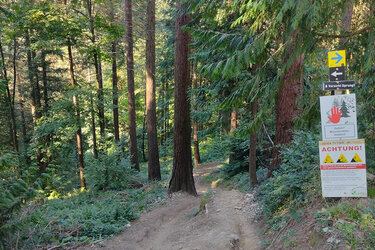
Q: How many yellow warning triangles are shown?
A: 3